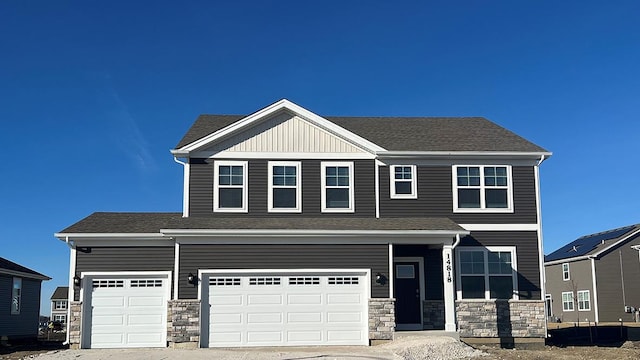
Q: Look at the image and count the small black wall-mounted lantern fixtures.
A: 3